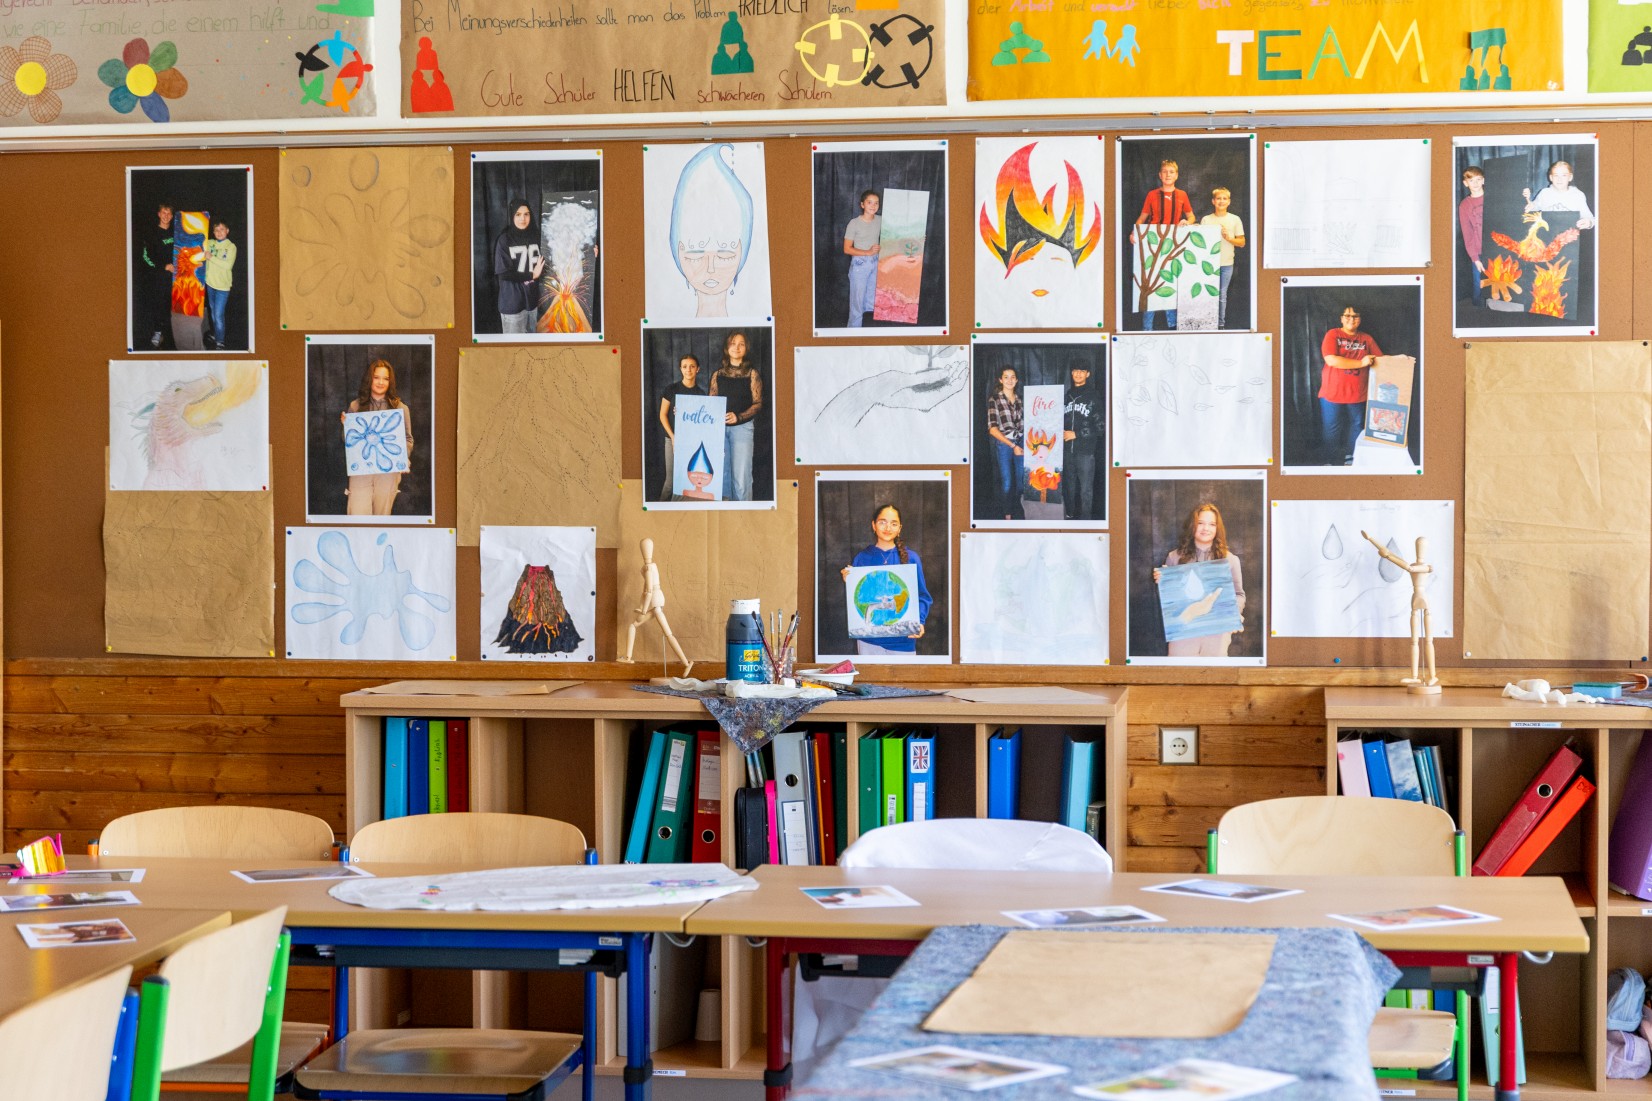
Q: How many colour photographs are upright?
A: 11